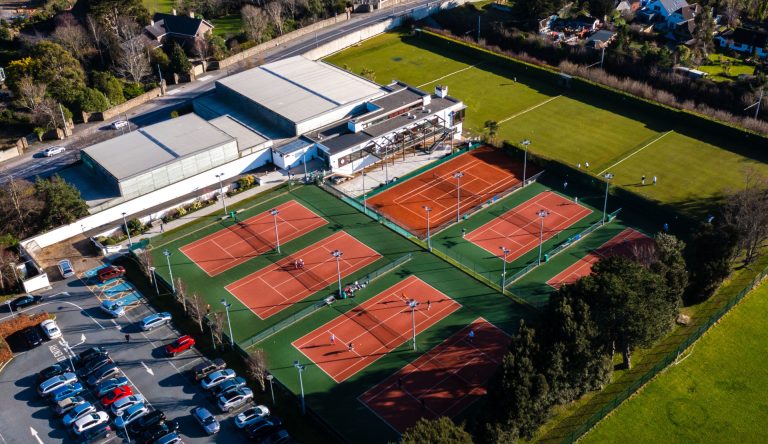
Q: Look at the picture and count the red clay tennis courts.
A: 7